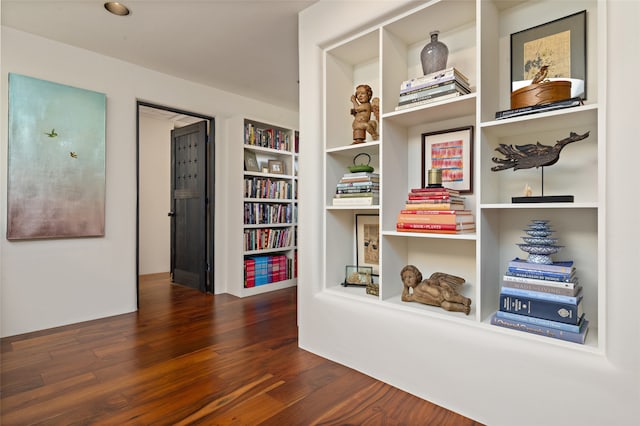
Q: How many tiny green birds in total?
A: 2